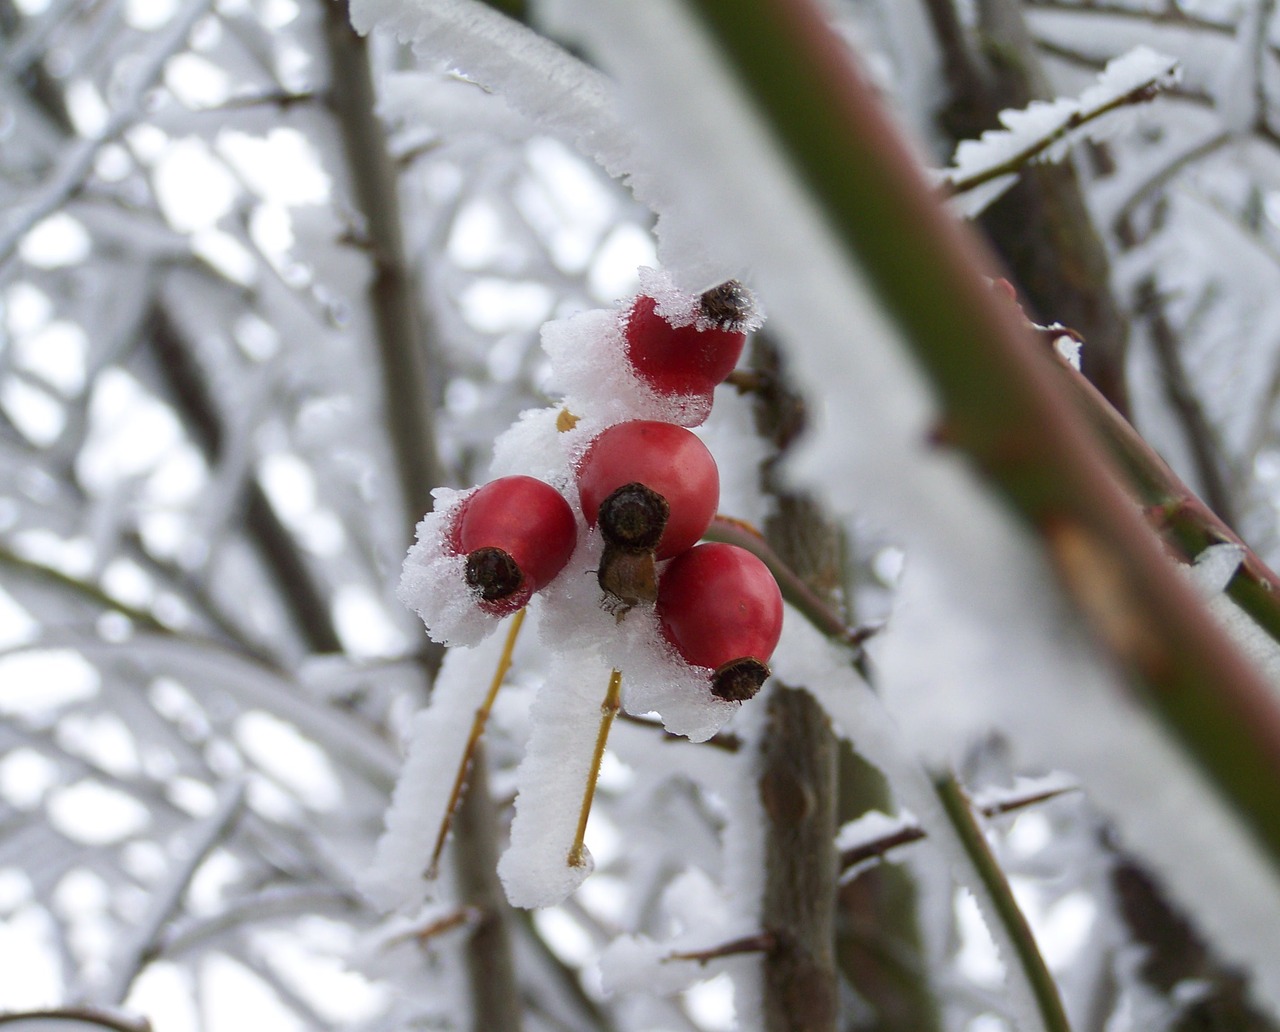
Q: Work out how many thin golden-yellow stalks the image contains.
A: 2